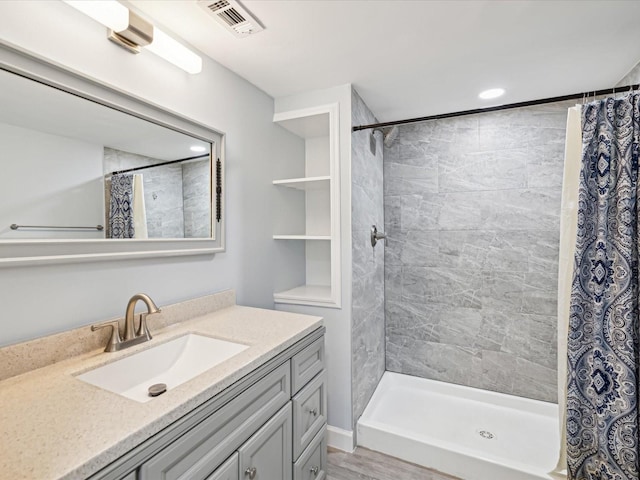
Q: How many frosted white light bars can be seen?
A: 2